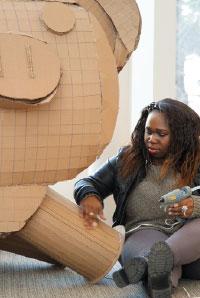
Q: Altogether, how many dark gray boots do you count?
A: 2